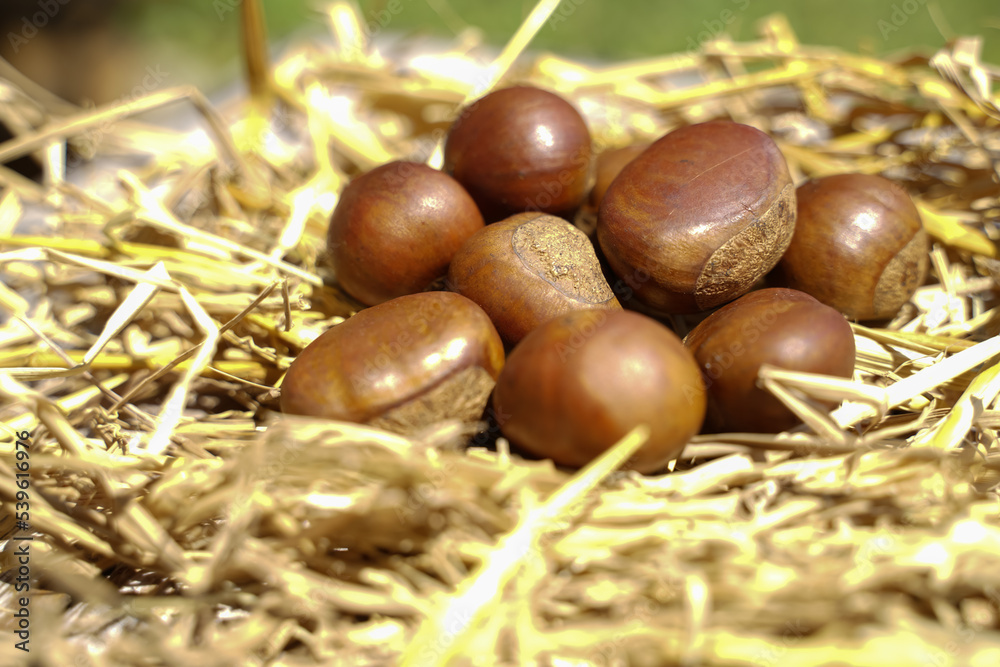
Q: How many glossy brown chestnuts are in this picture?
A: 9